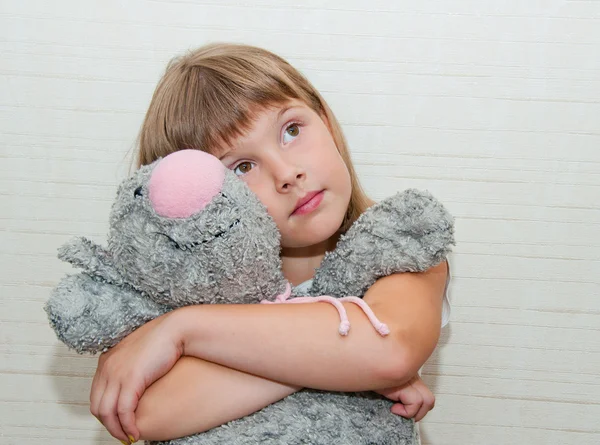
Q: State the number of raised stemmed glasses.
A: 0